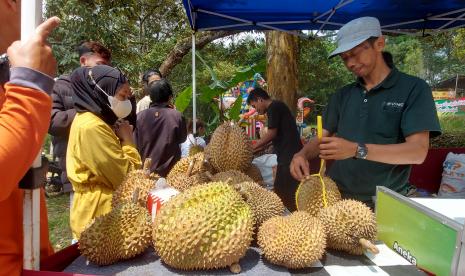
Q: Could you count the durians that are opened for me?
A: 0